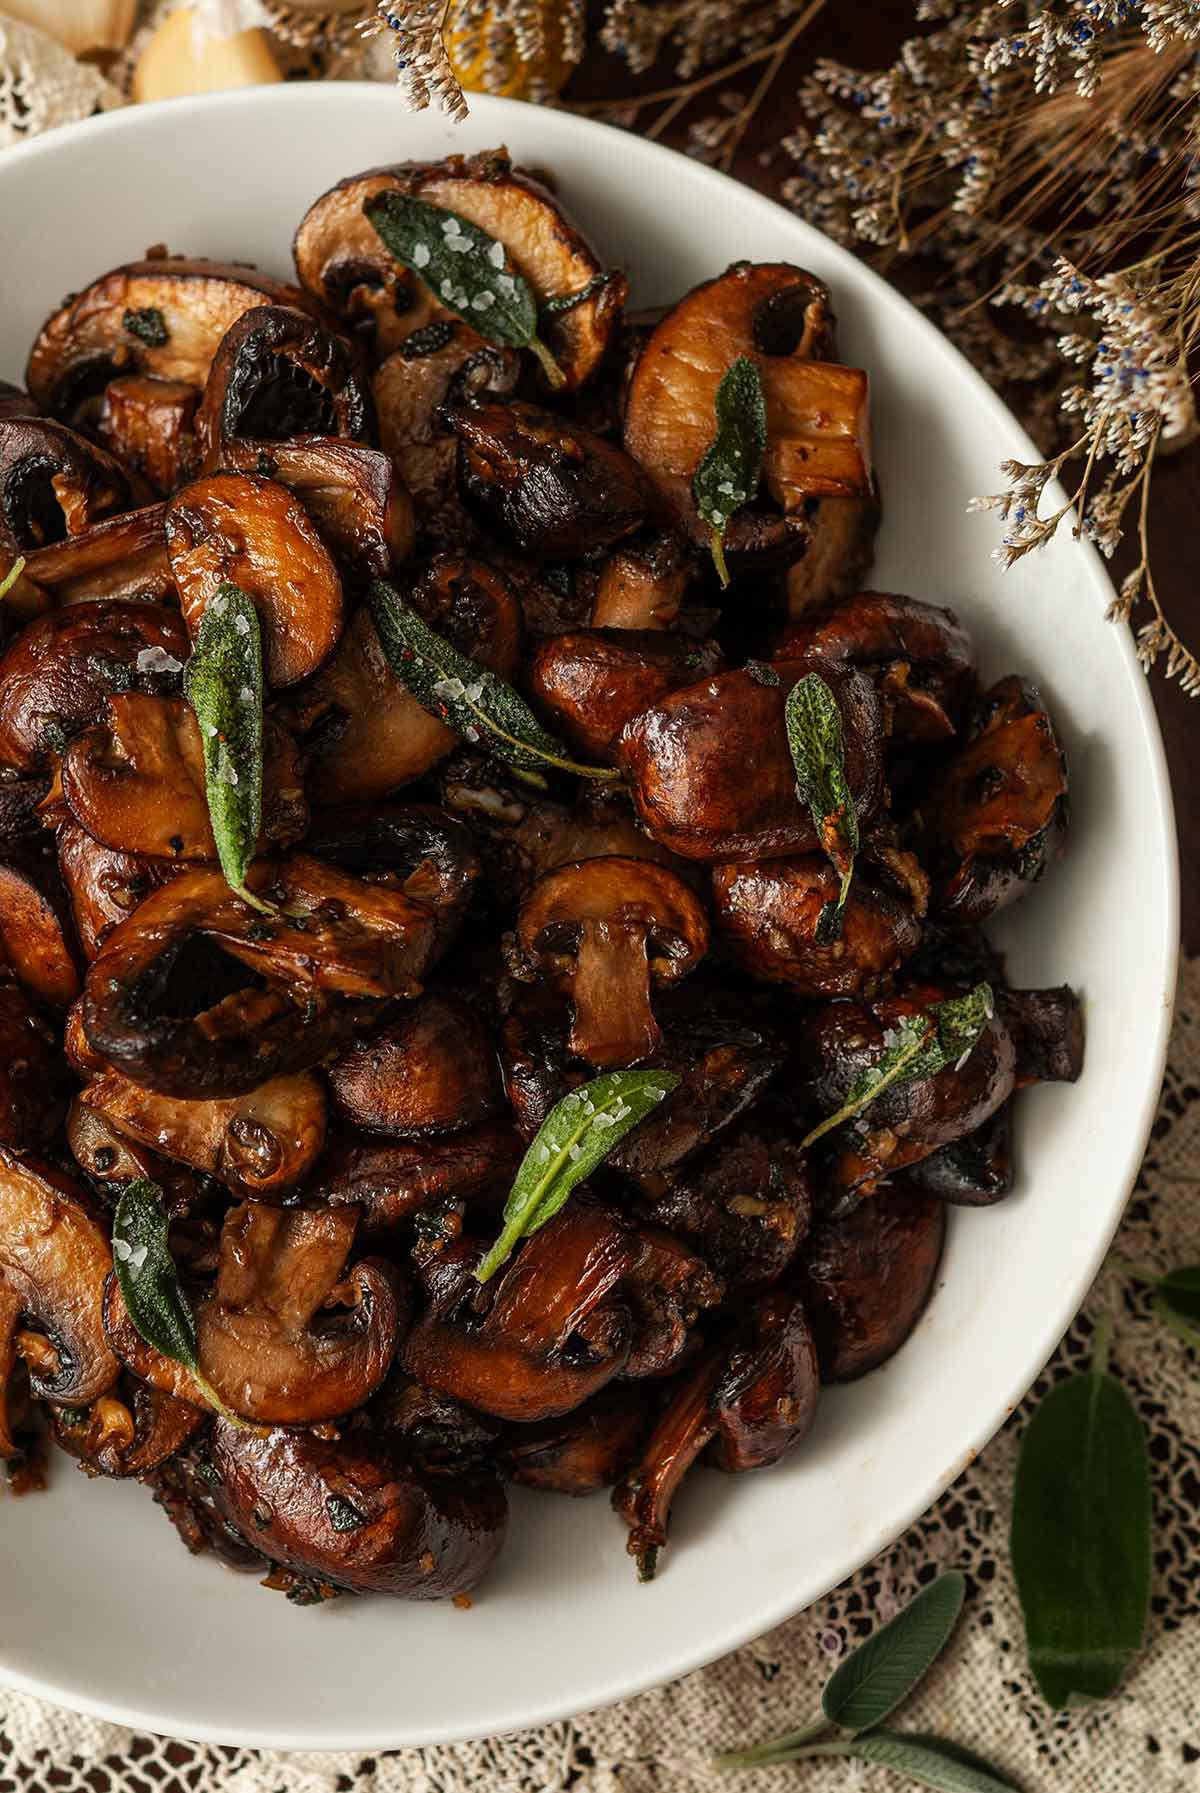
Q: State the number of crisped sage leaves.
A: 8